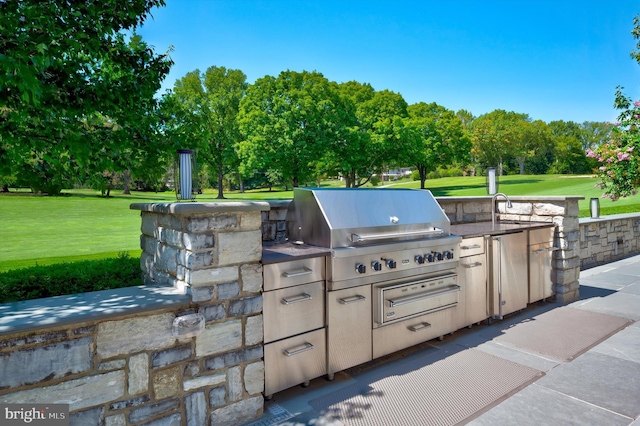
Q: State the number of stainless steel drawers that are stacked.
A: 3